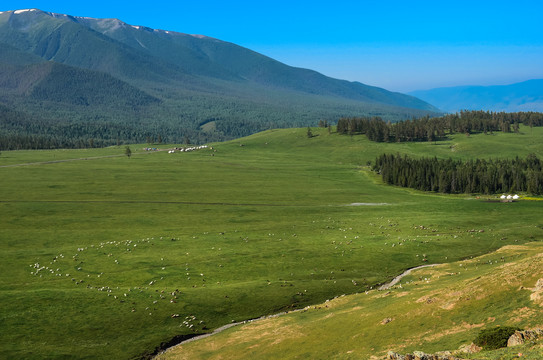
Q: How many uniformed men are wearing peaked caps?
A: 0